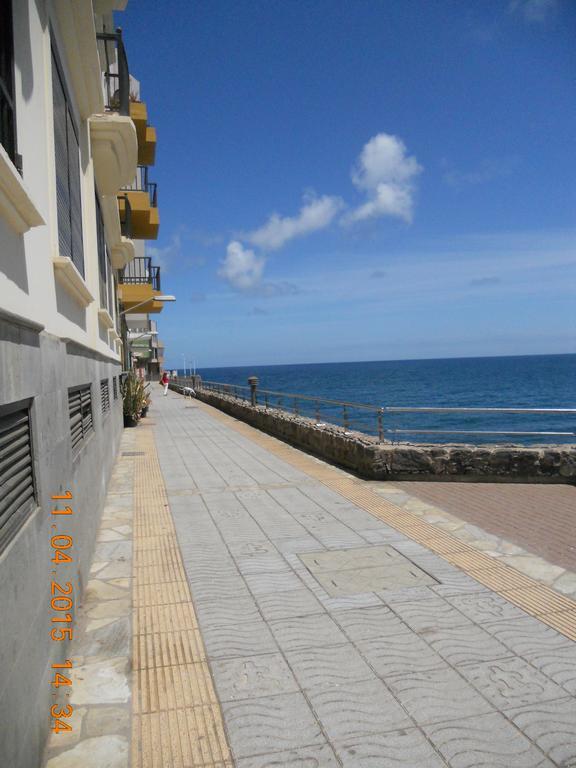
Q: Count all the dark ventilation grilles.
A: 4